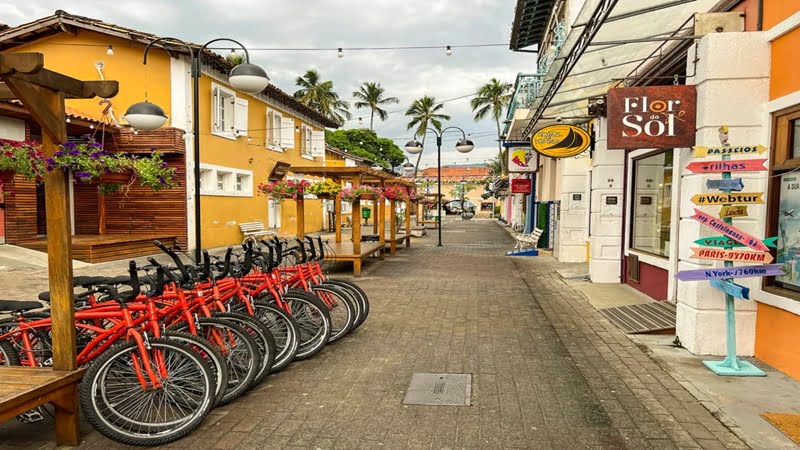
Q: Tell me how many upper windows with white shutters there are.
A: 3